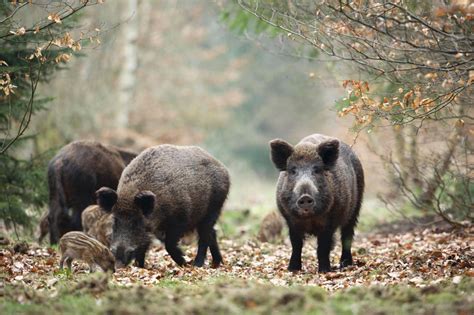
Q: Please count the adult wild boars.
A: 3